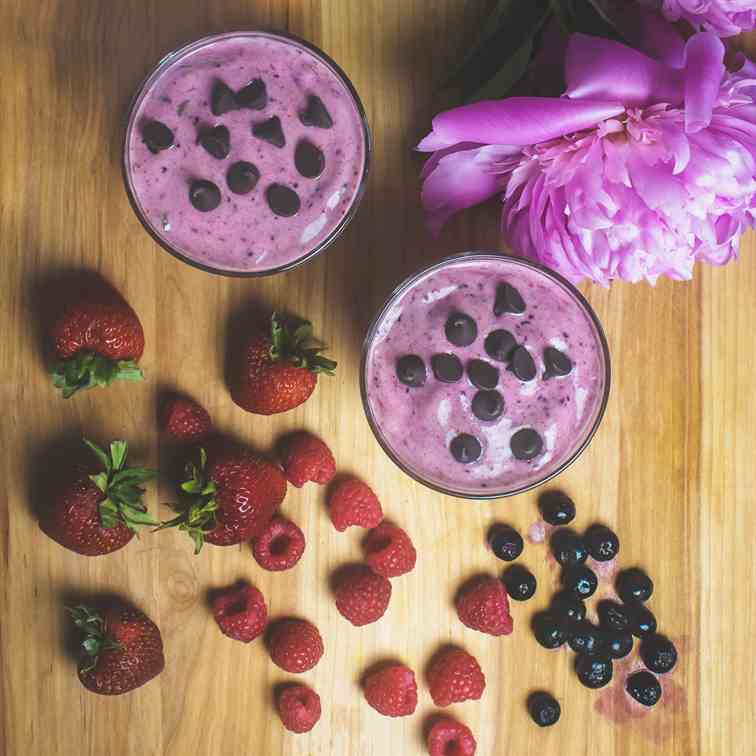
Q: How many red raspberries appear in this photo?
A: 13